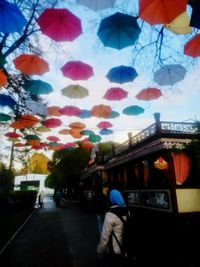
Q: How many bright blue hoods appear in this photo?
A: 1